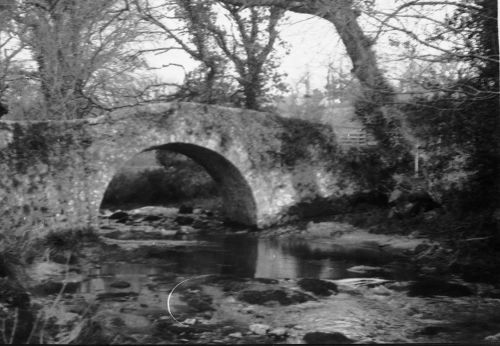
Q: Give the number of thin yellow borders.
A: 0